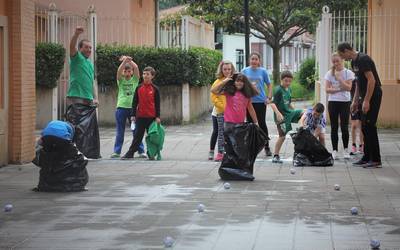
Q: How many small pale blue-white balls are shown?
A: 8